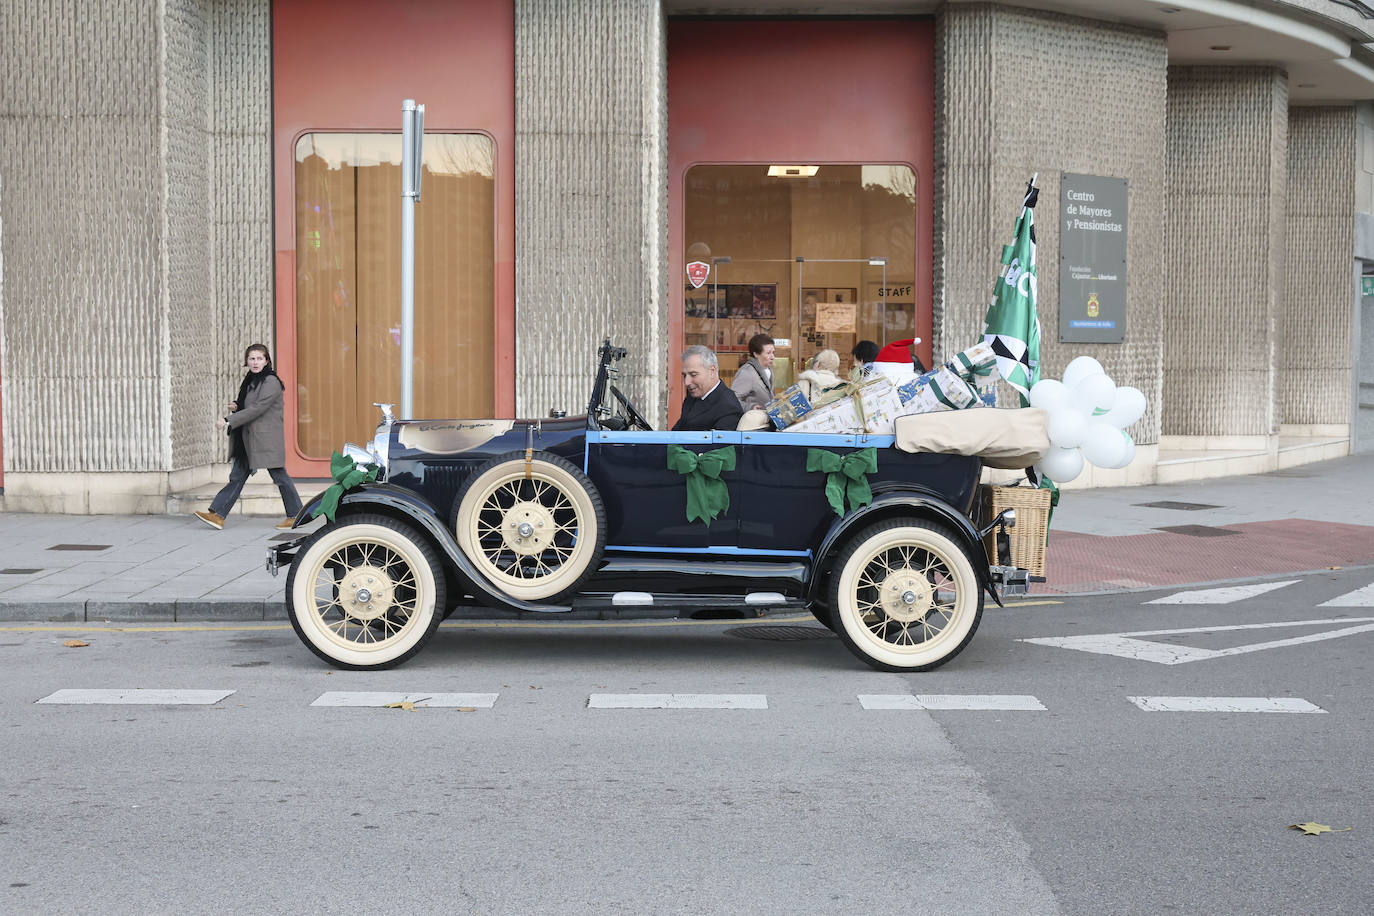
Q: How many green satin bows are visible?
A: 3